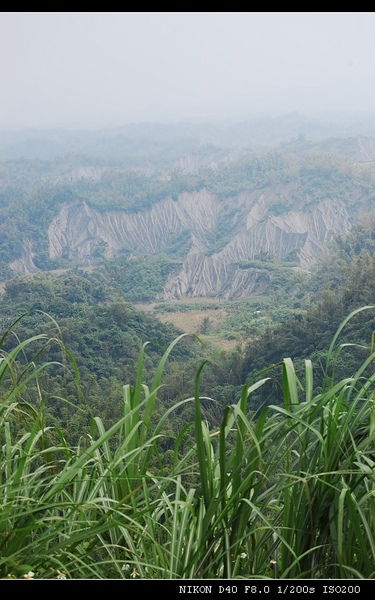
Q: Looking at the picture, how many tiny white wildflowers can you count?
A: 6